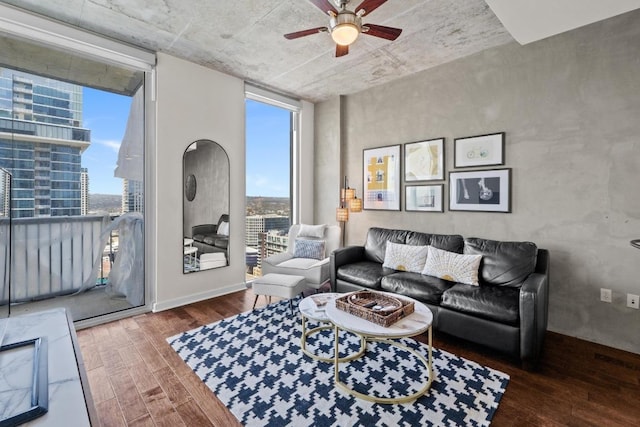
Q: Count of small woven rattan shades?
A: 3